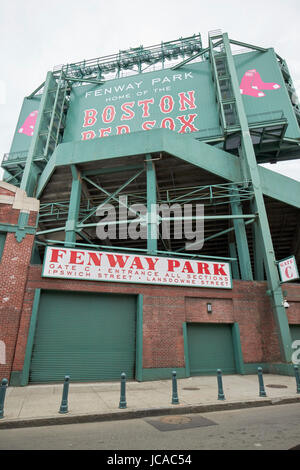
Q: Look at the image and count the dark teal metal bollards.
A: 7